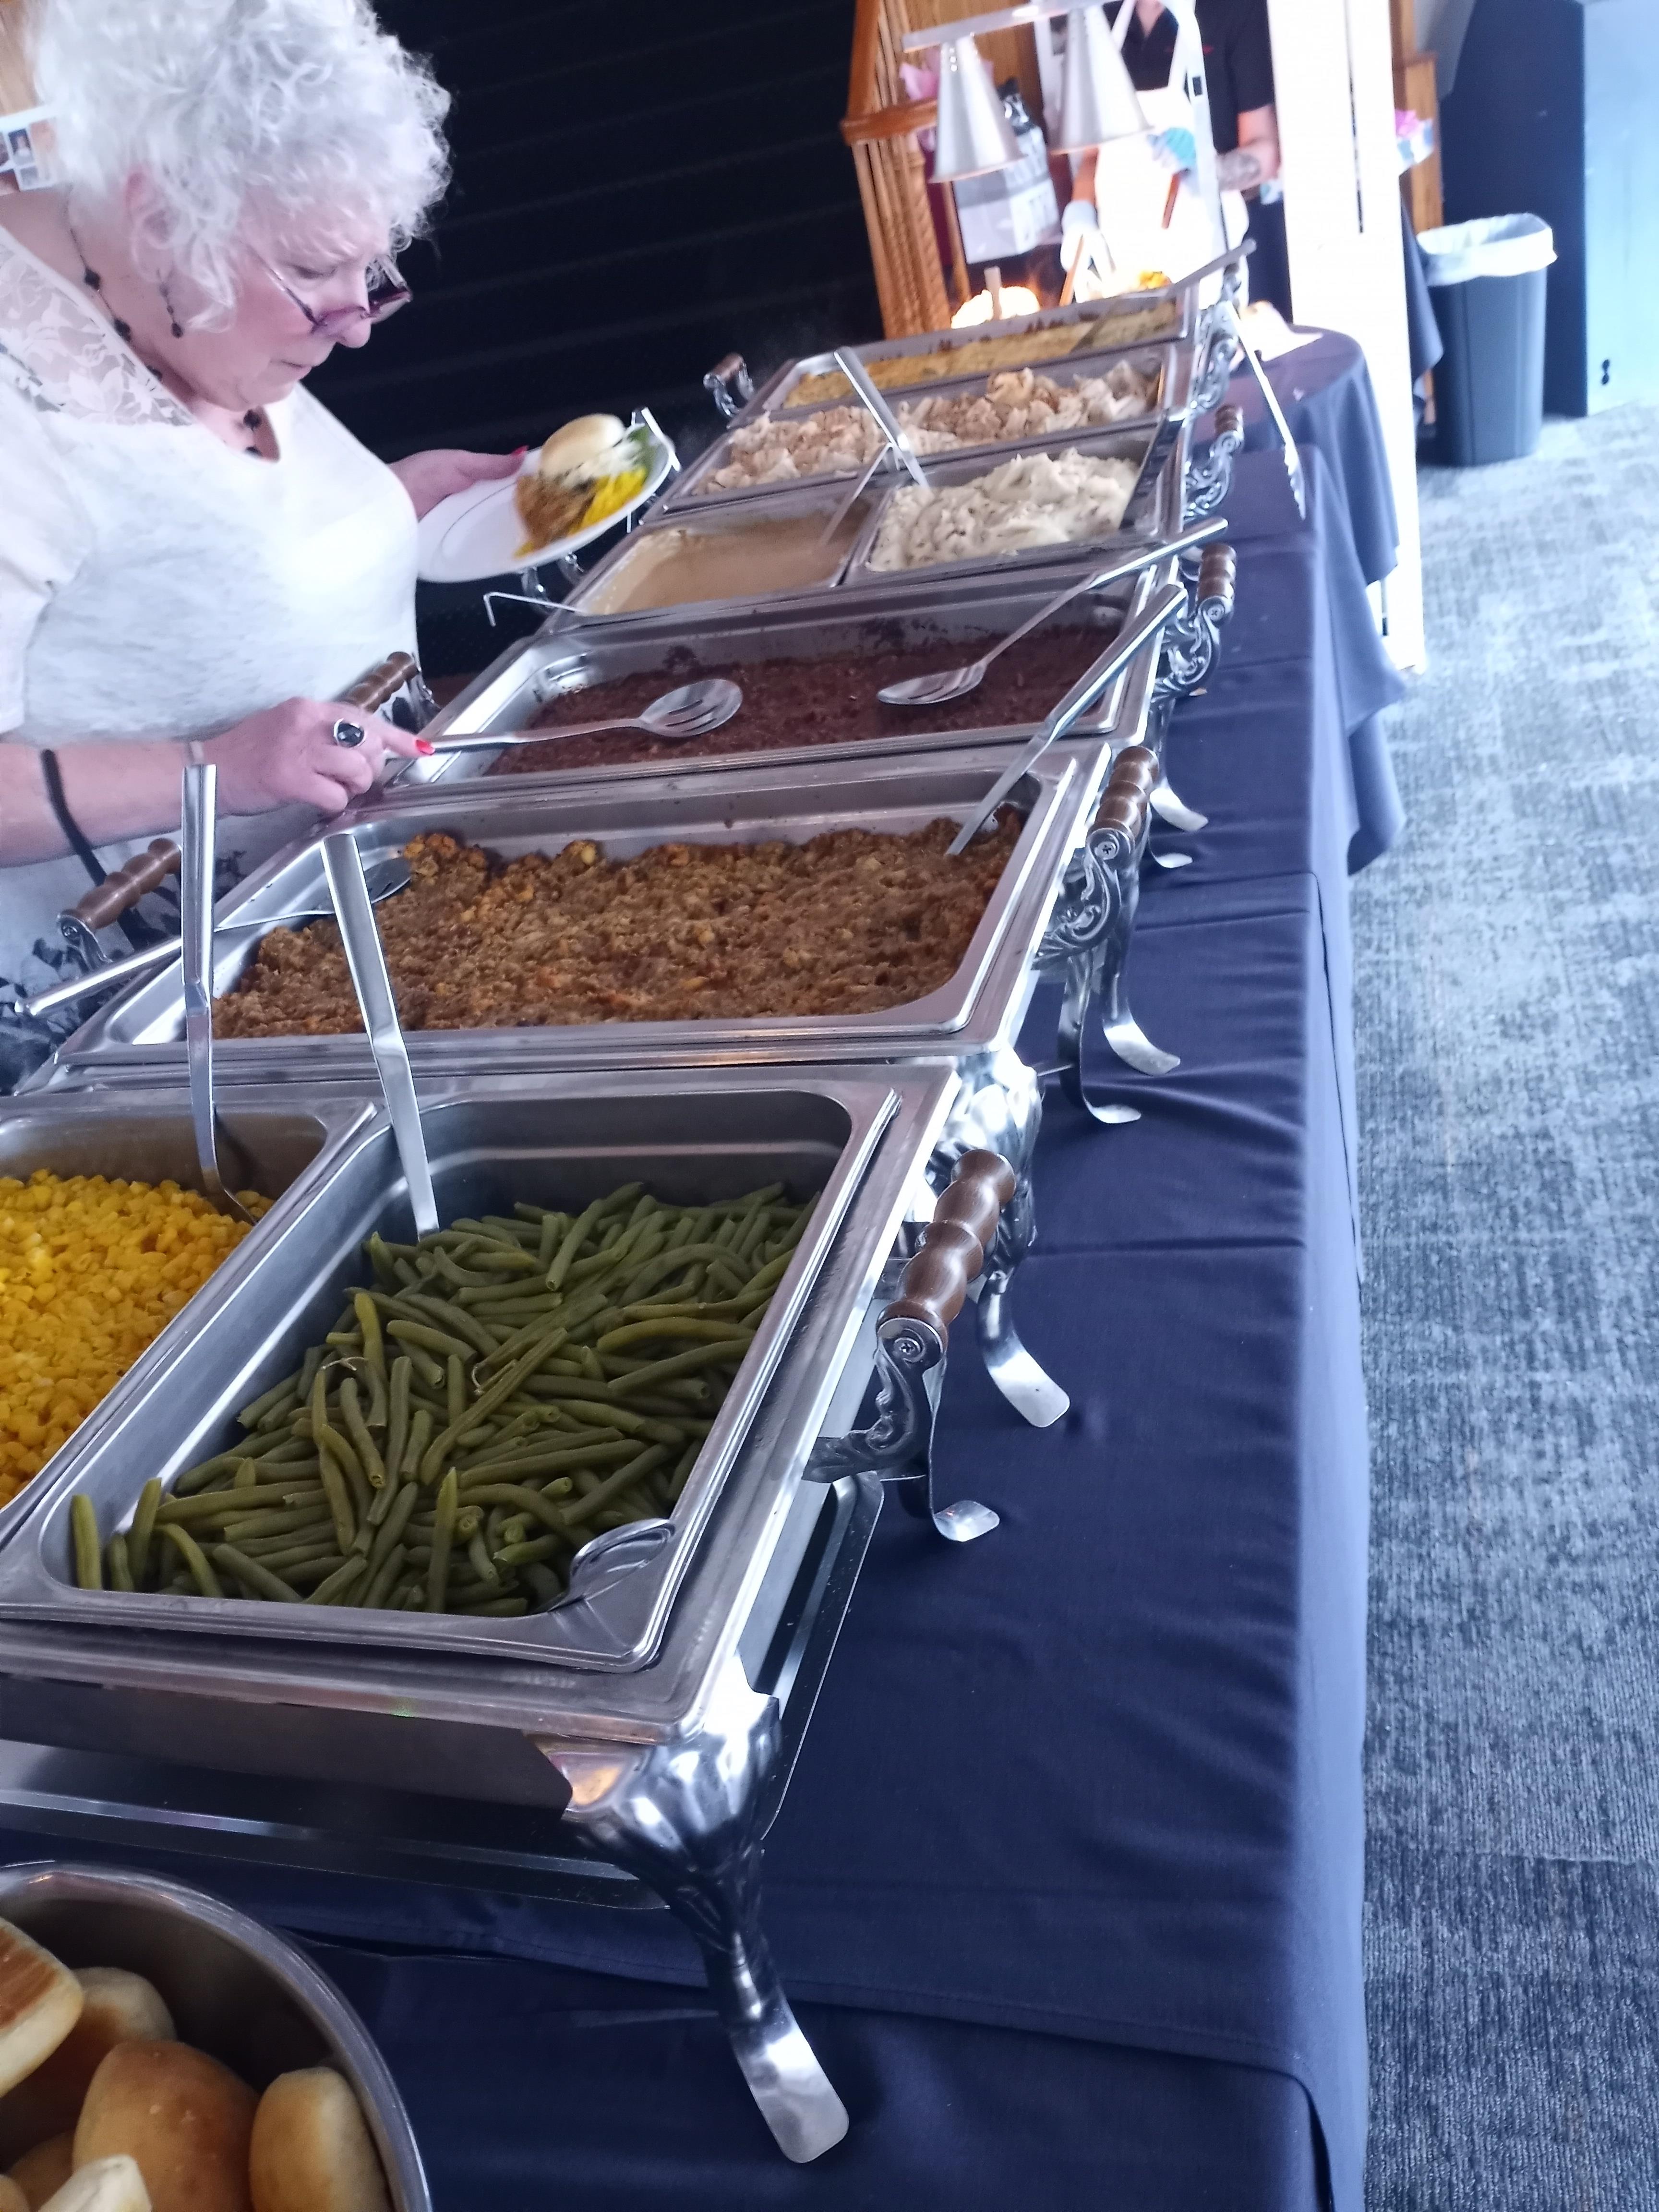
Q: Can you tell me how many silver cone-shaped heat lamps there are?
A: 2